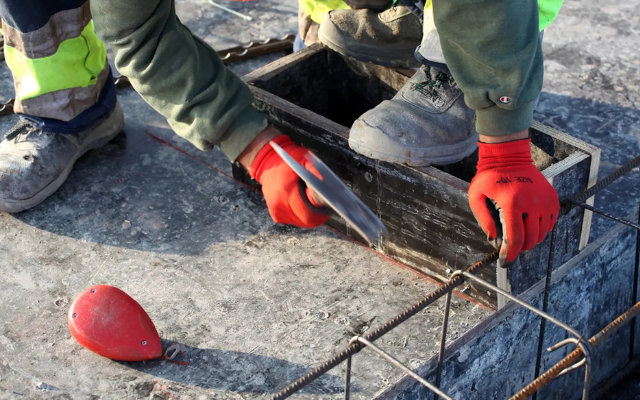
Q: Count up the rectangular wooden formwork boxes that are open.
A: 1